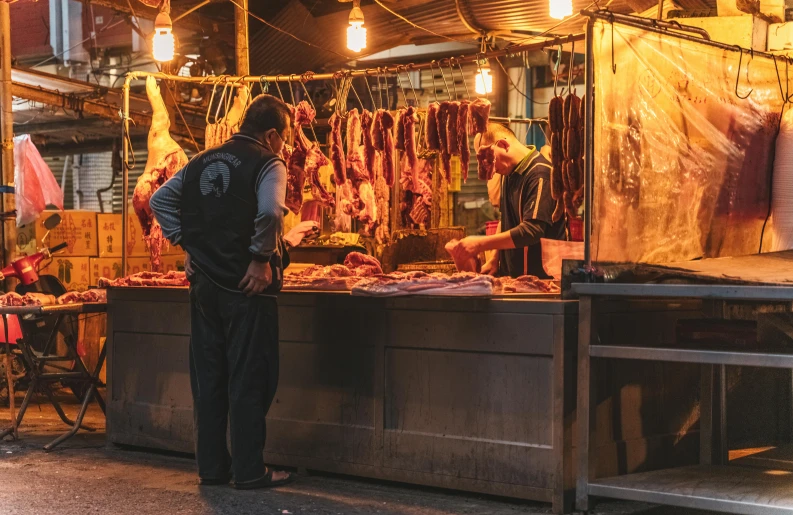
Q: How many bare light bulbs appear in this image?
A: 4